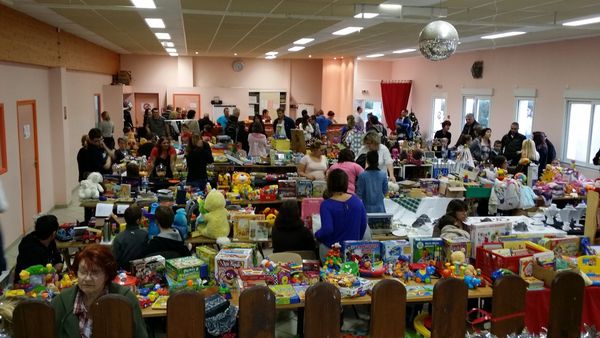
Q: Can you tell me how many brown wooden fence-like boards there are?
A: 9